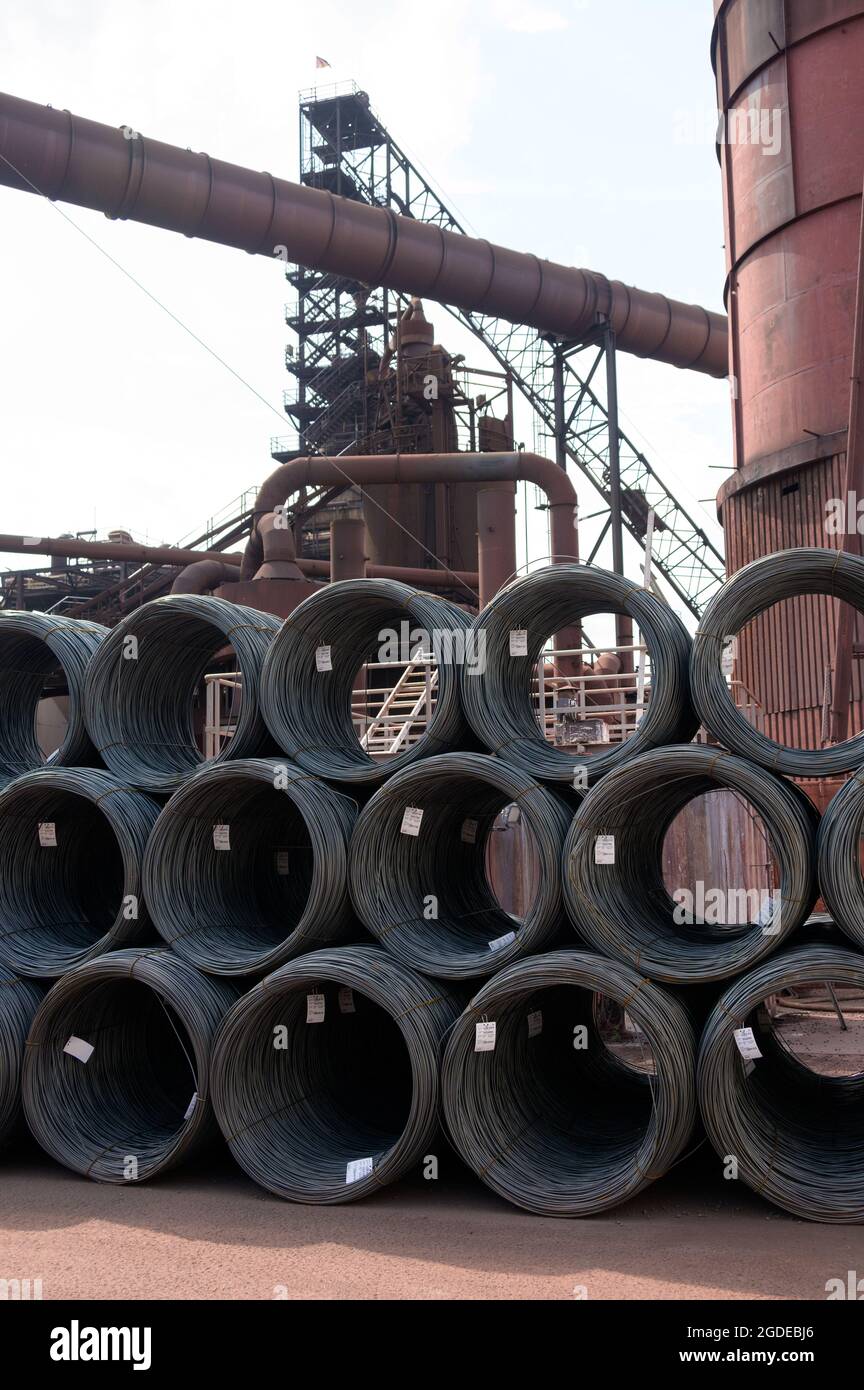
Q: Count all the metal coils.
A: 15